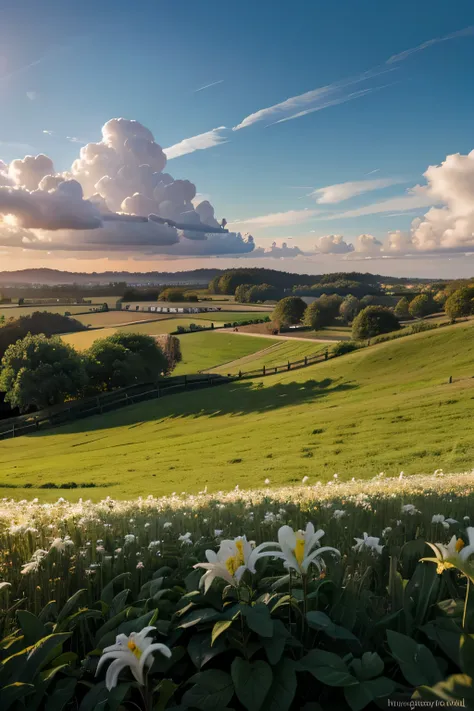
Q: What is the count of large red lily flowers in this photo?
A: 0